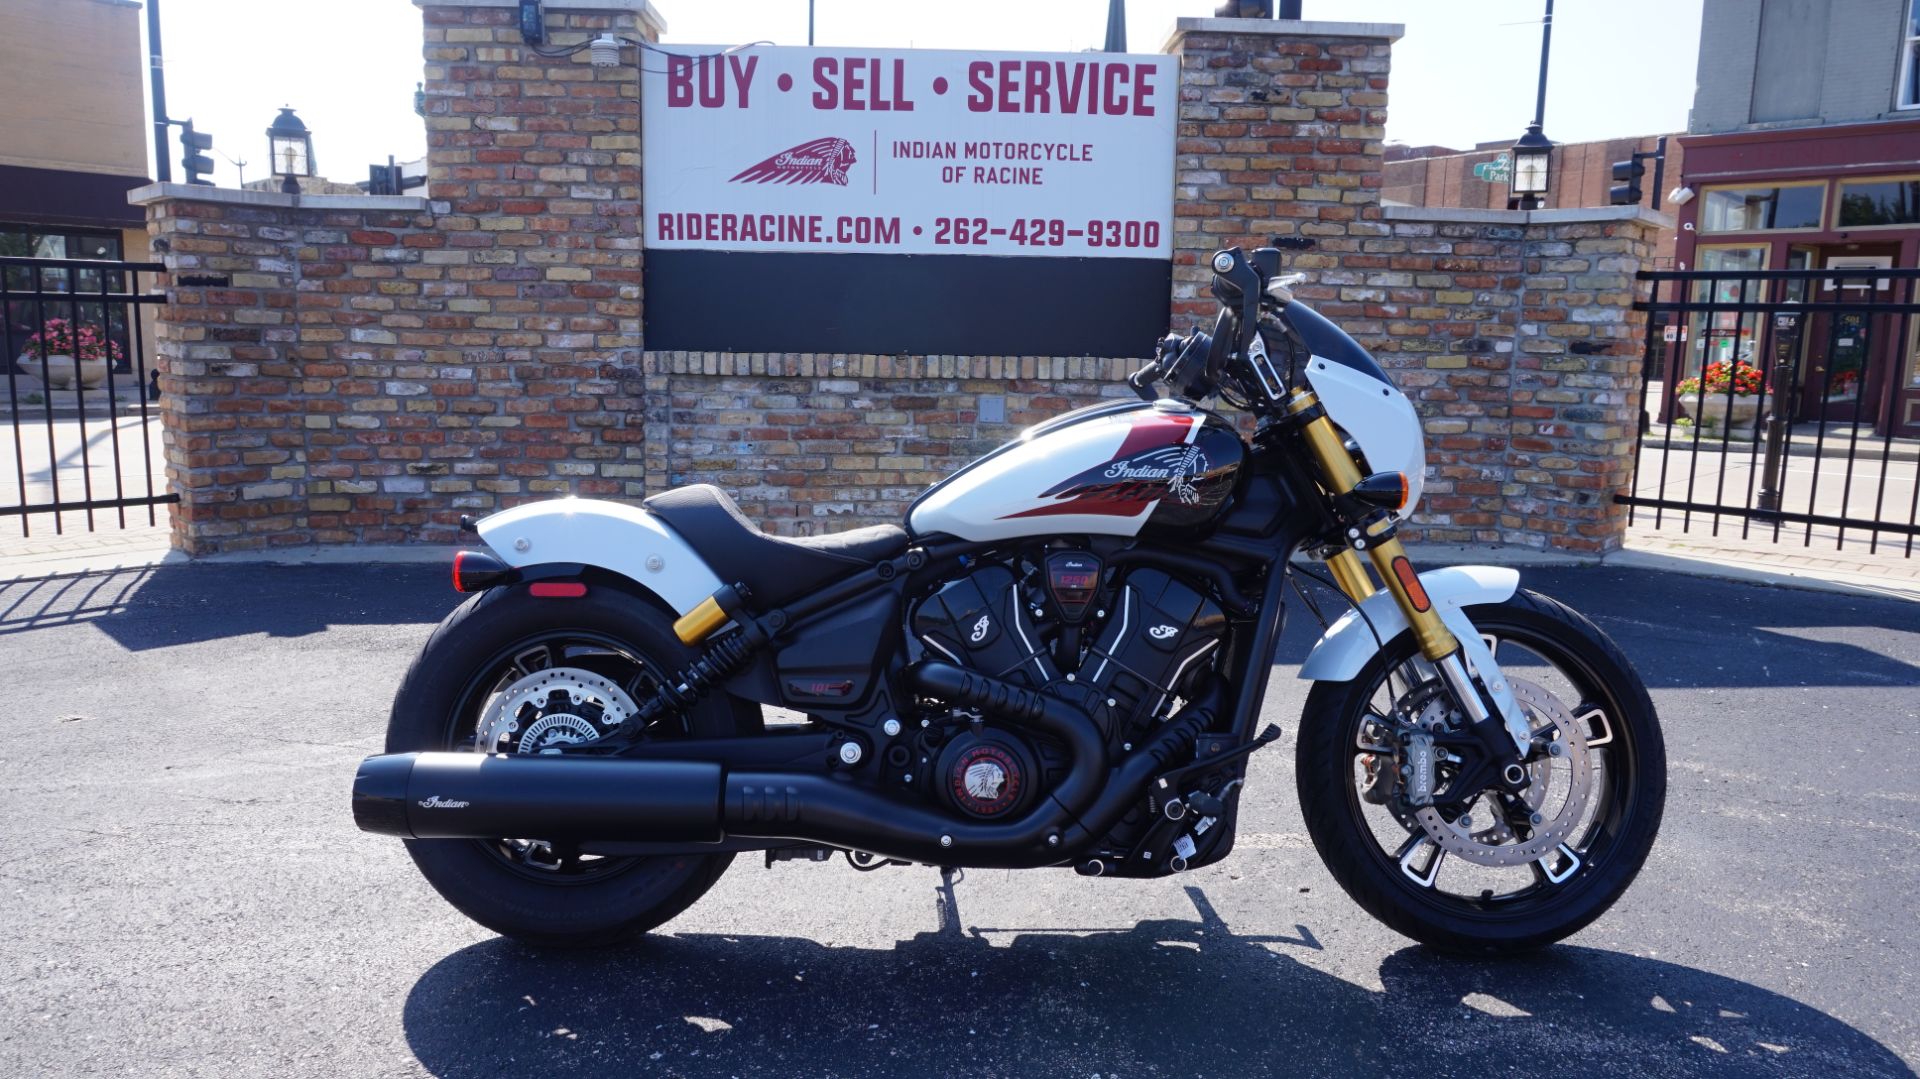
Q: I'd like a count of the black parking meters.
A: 1